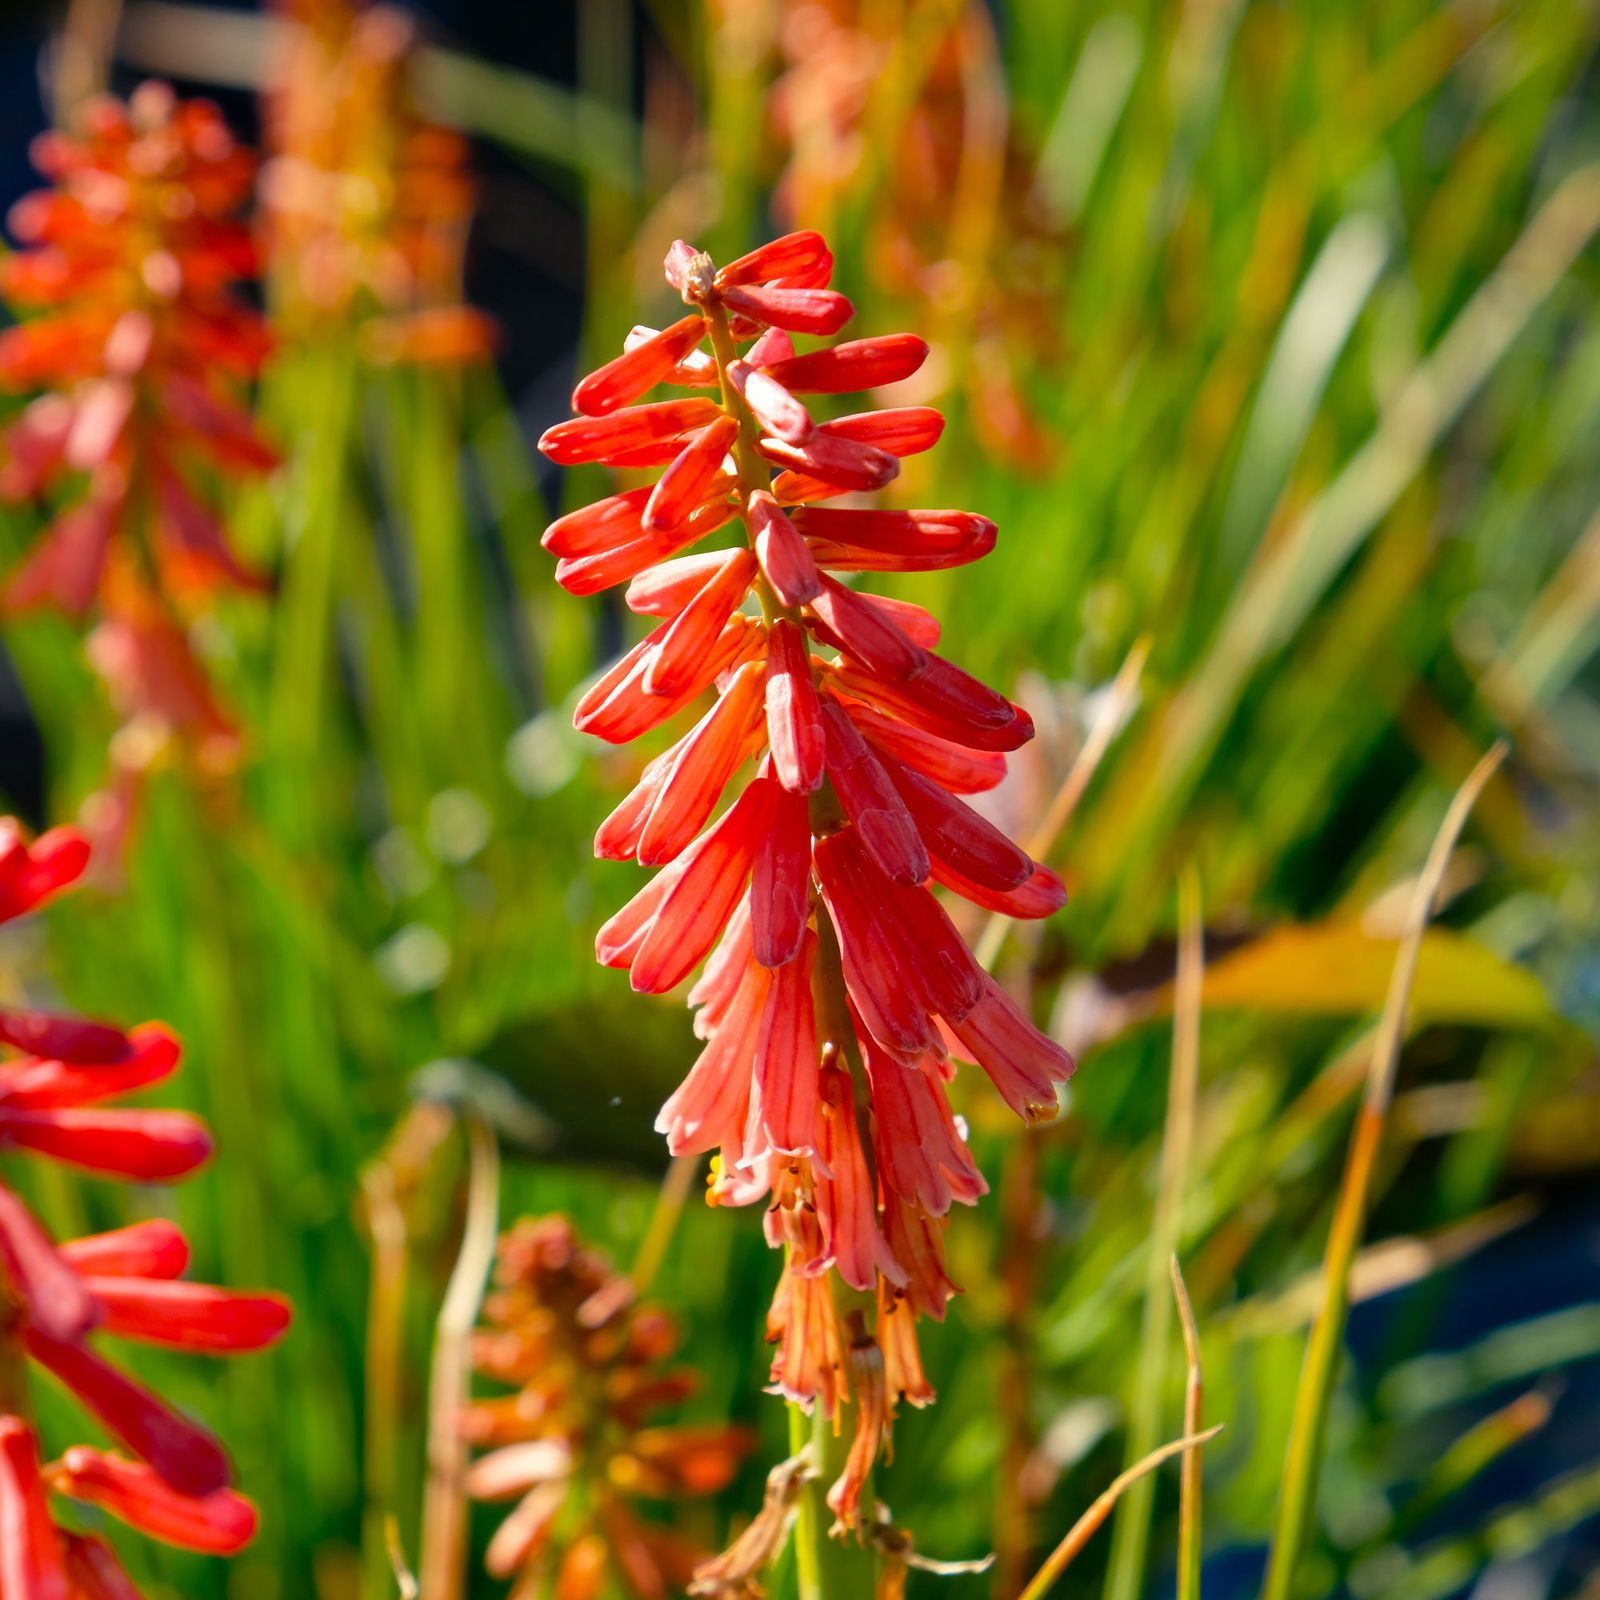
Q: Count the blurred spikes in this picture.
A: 5